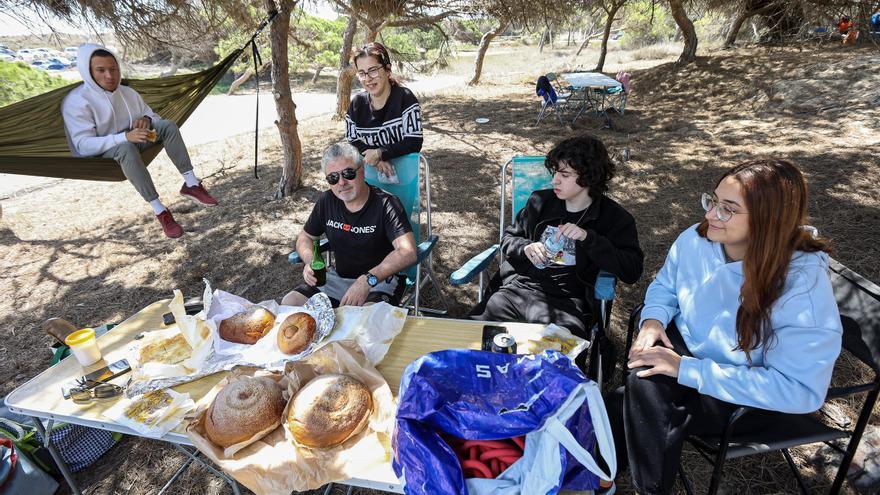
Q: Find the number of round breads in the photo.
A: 4